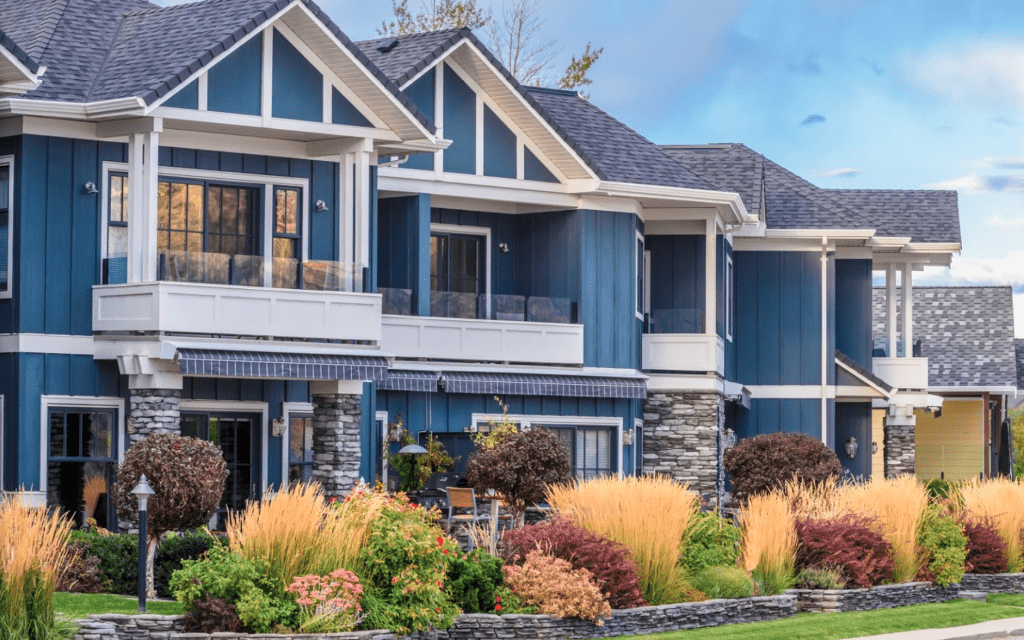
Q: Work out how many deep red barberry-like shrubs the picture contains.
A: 3